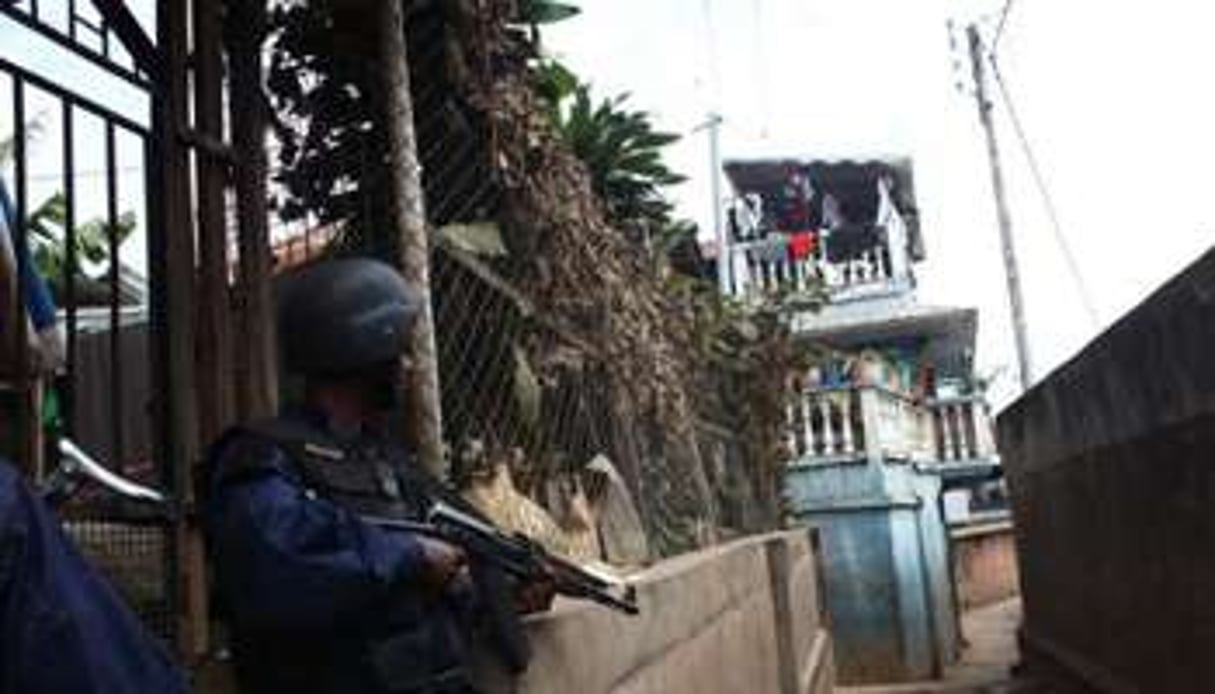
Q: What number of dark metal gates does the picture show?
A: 1